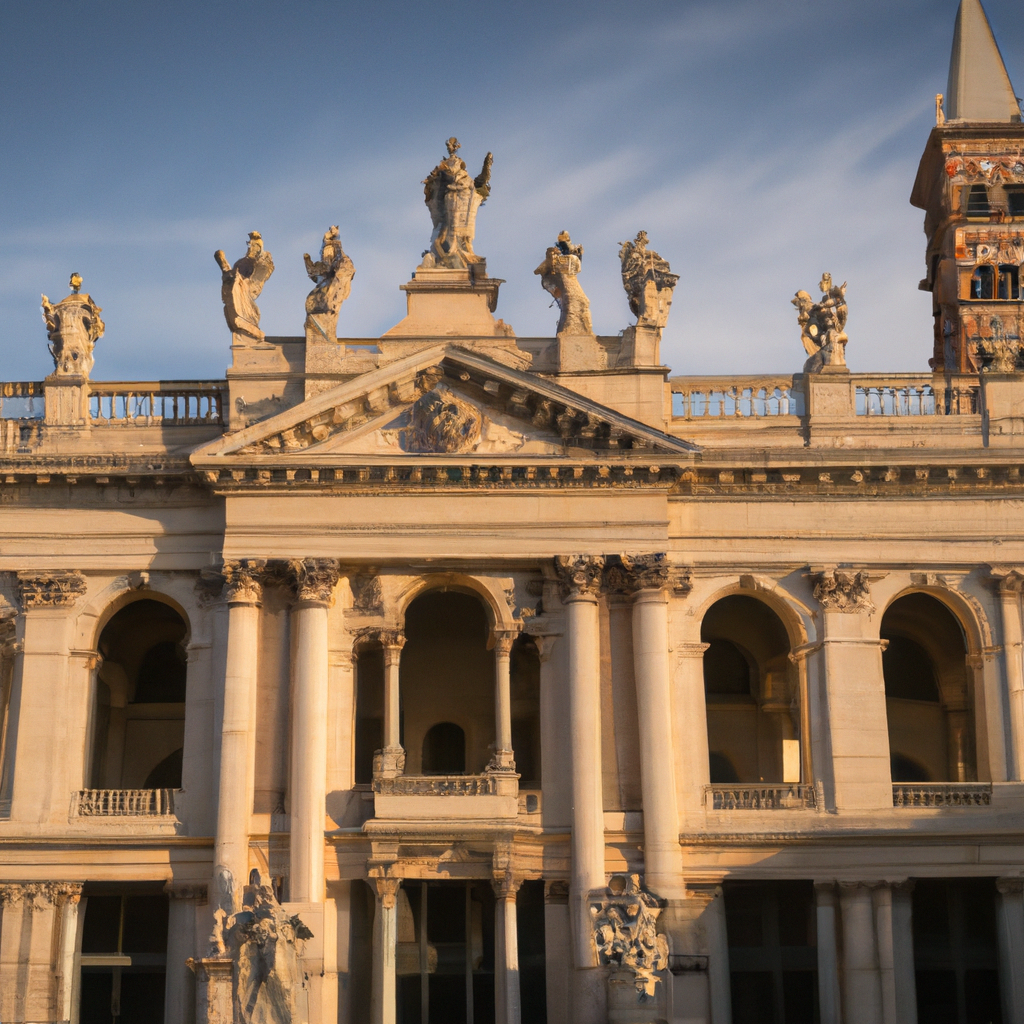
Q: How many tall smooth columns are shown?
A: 4